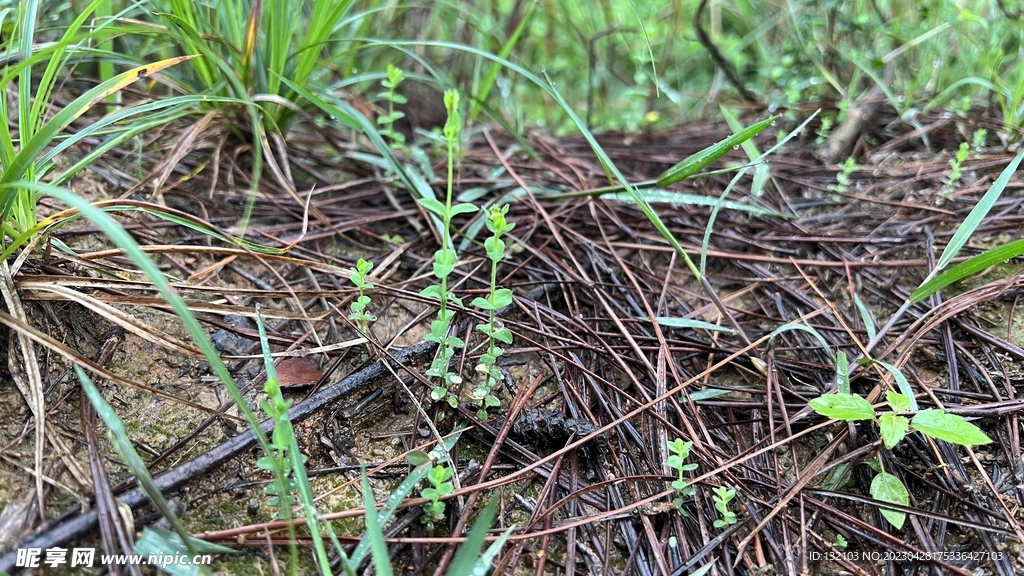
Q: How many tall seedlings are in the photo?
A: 2